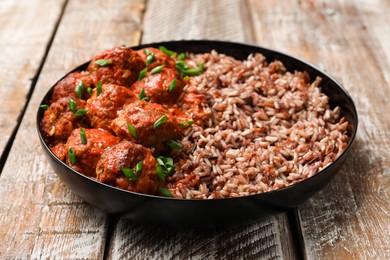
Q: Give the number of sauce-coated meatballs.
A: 9